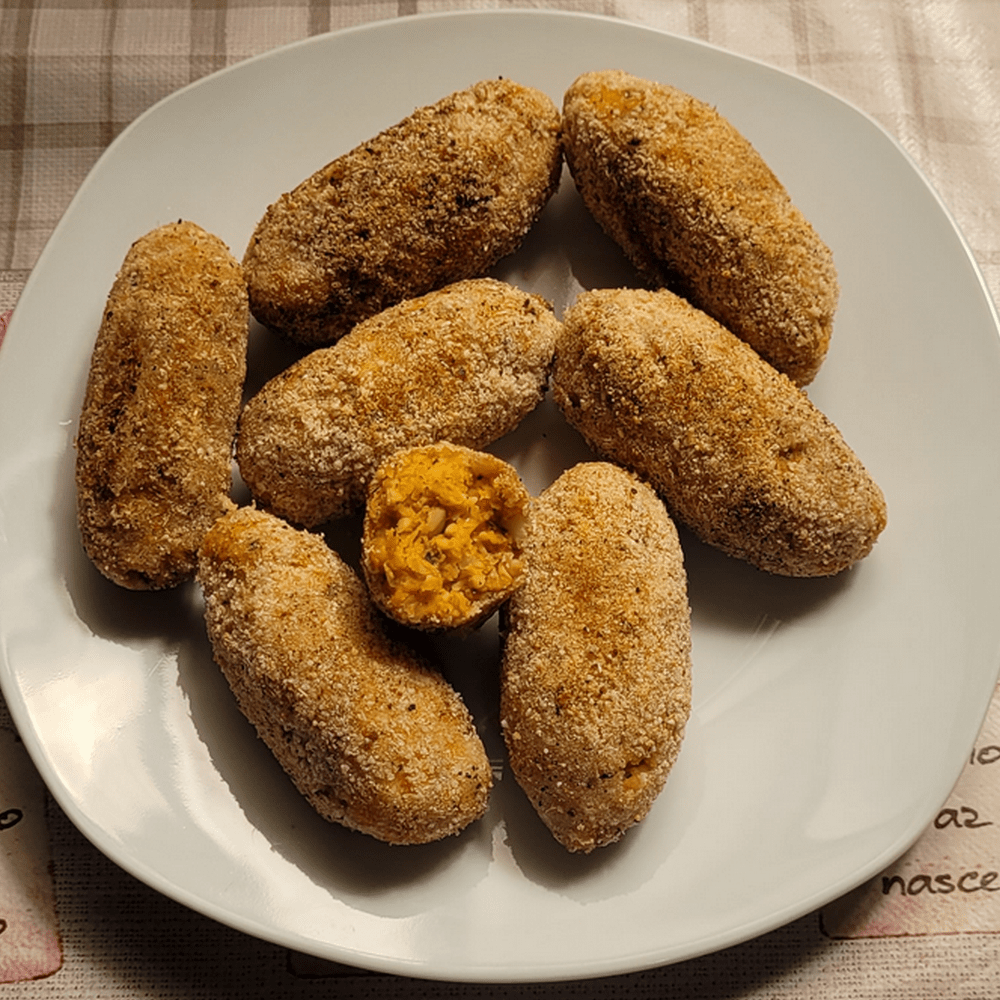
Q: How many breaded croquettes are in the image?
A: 8